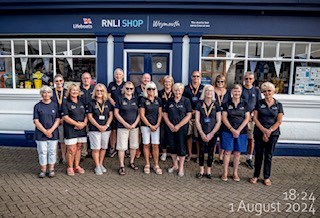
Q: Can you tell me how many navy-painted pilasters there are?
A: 4